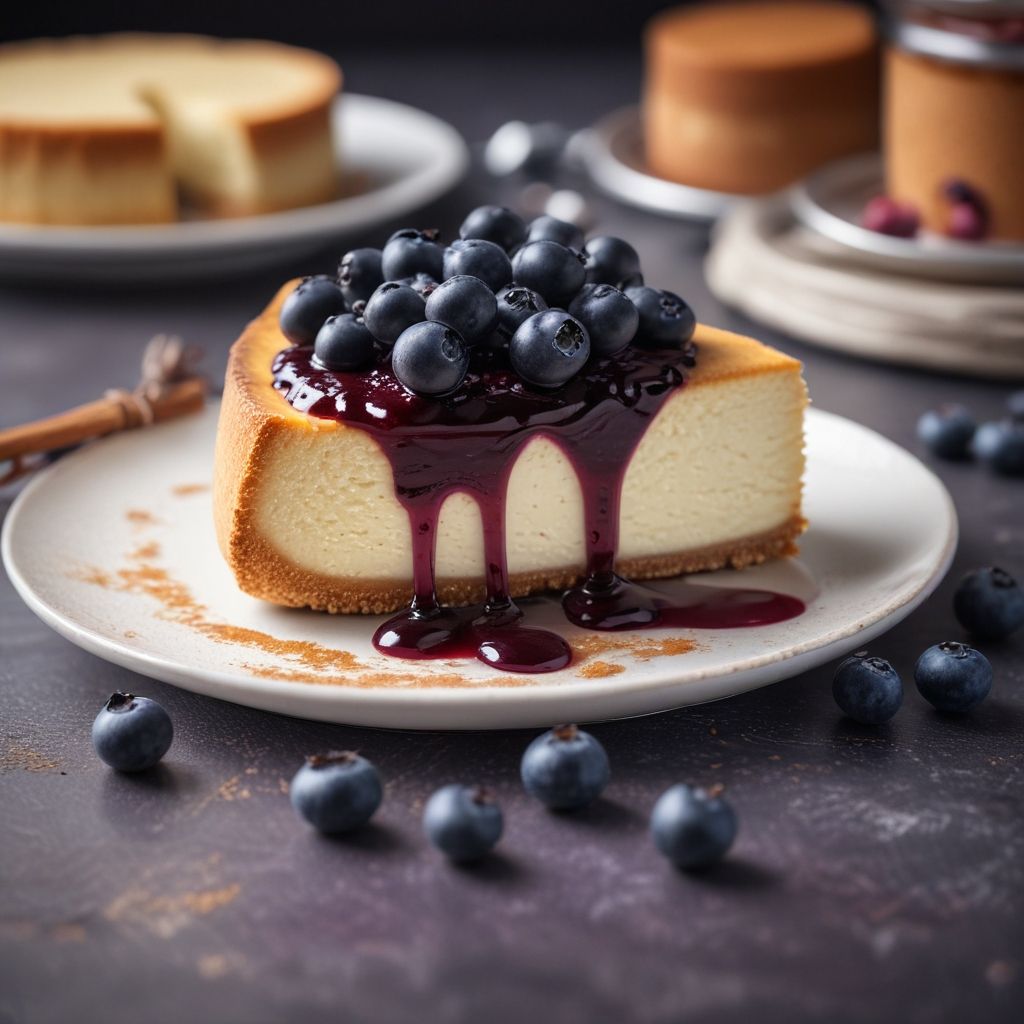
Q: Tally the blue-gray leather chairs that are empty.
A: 0